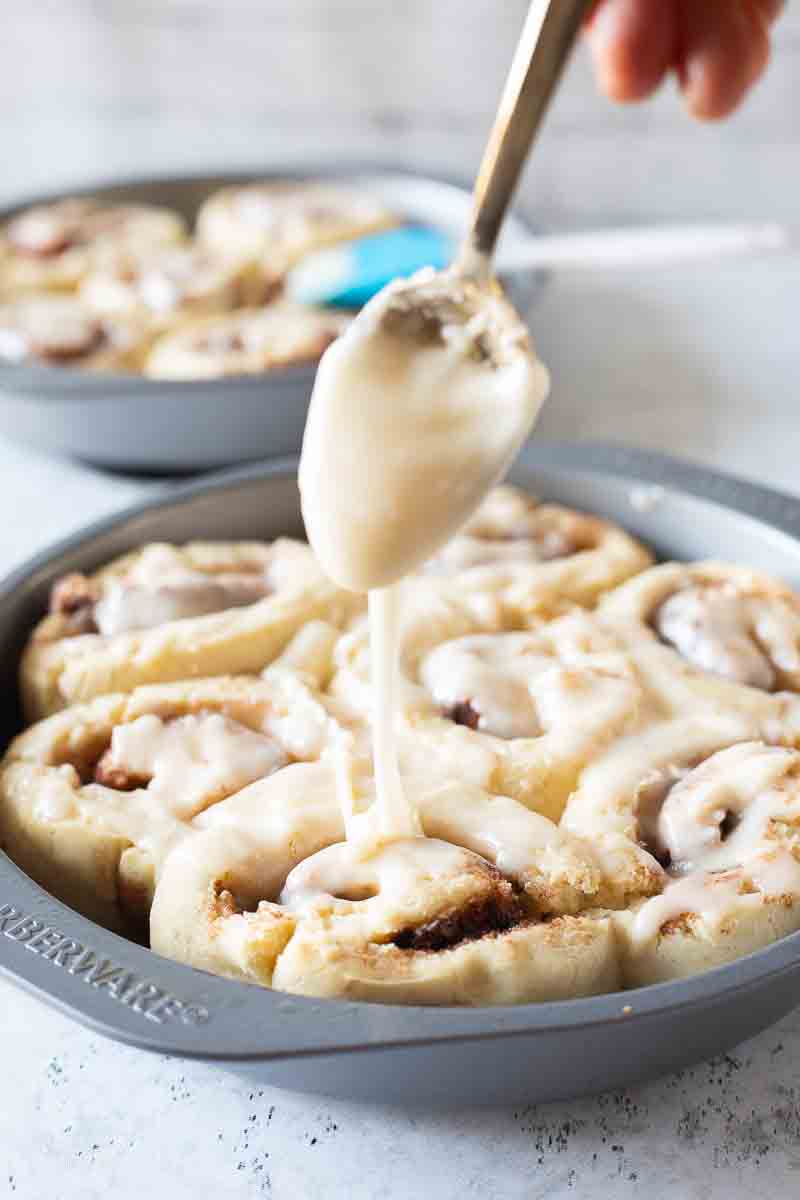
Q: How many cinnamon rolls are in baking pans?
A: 12